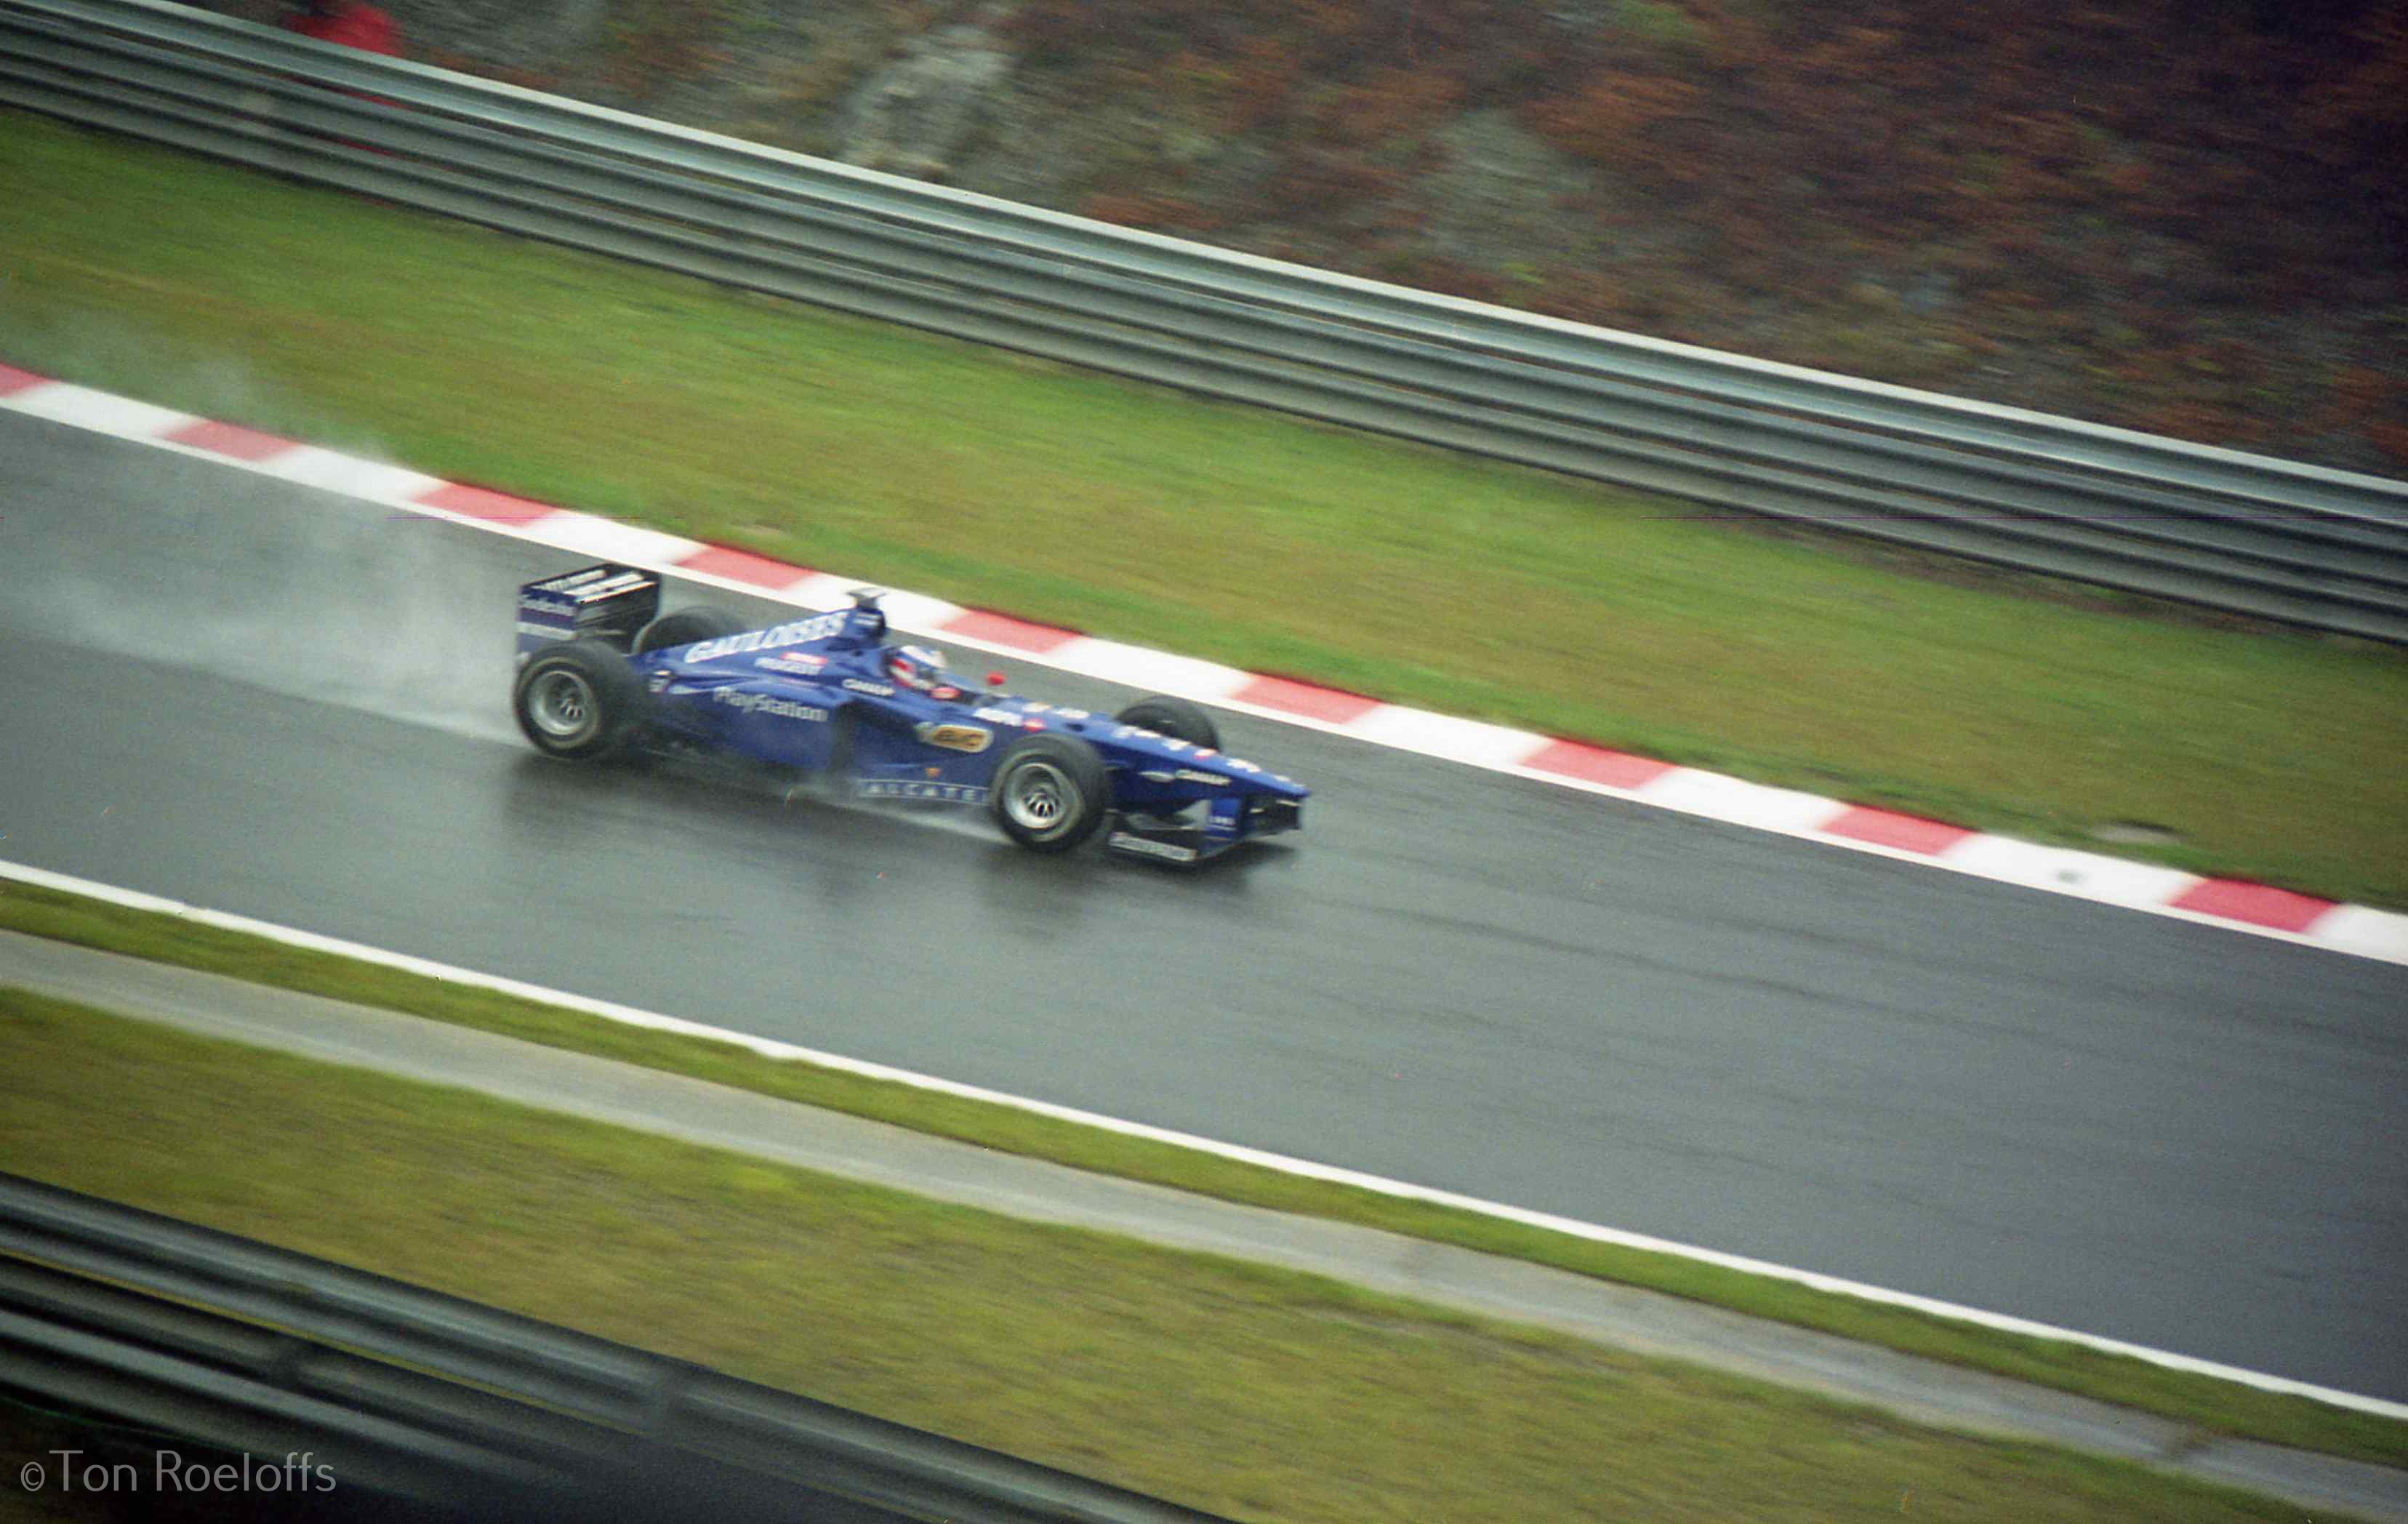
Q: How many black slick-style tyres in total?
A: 4